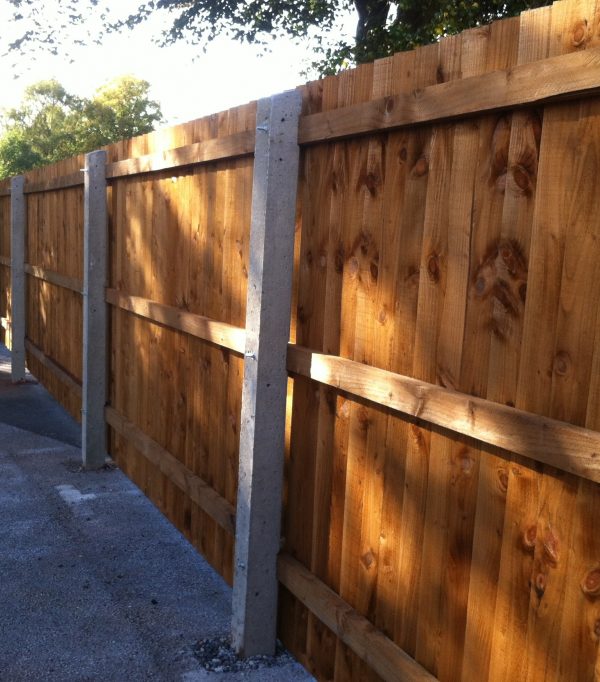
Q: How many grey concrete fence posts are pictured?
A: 3